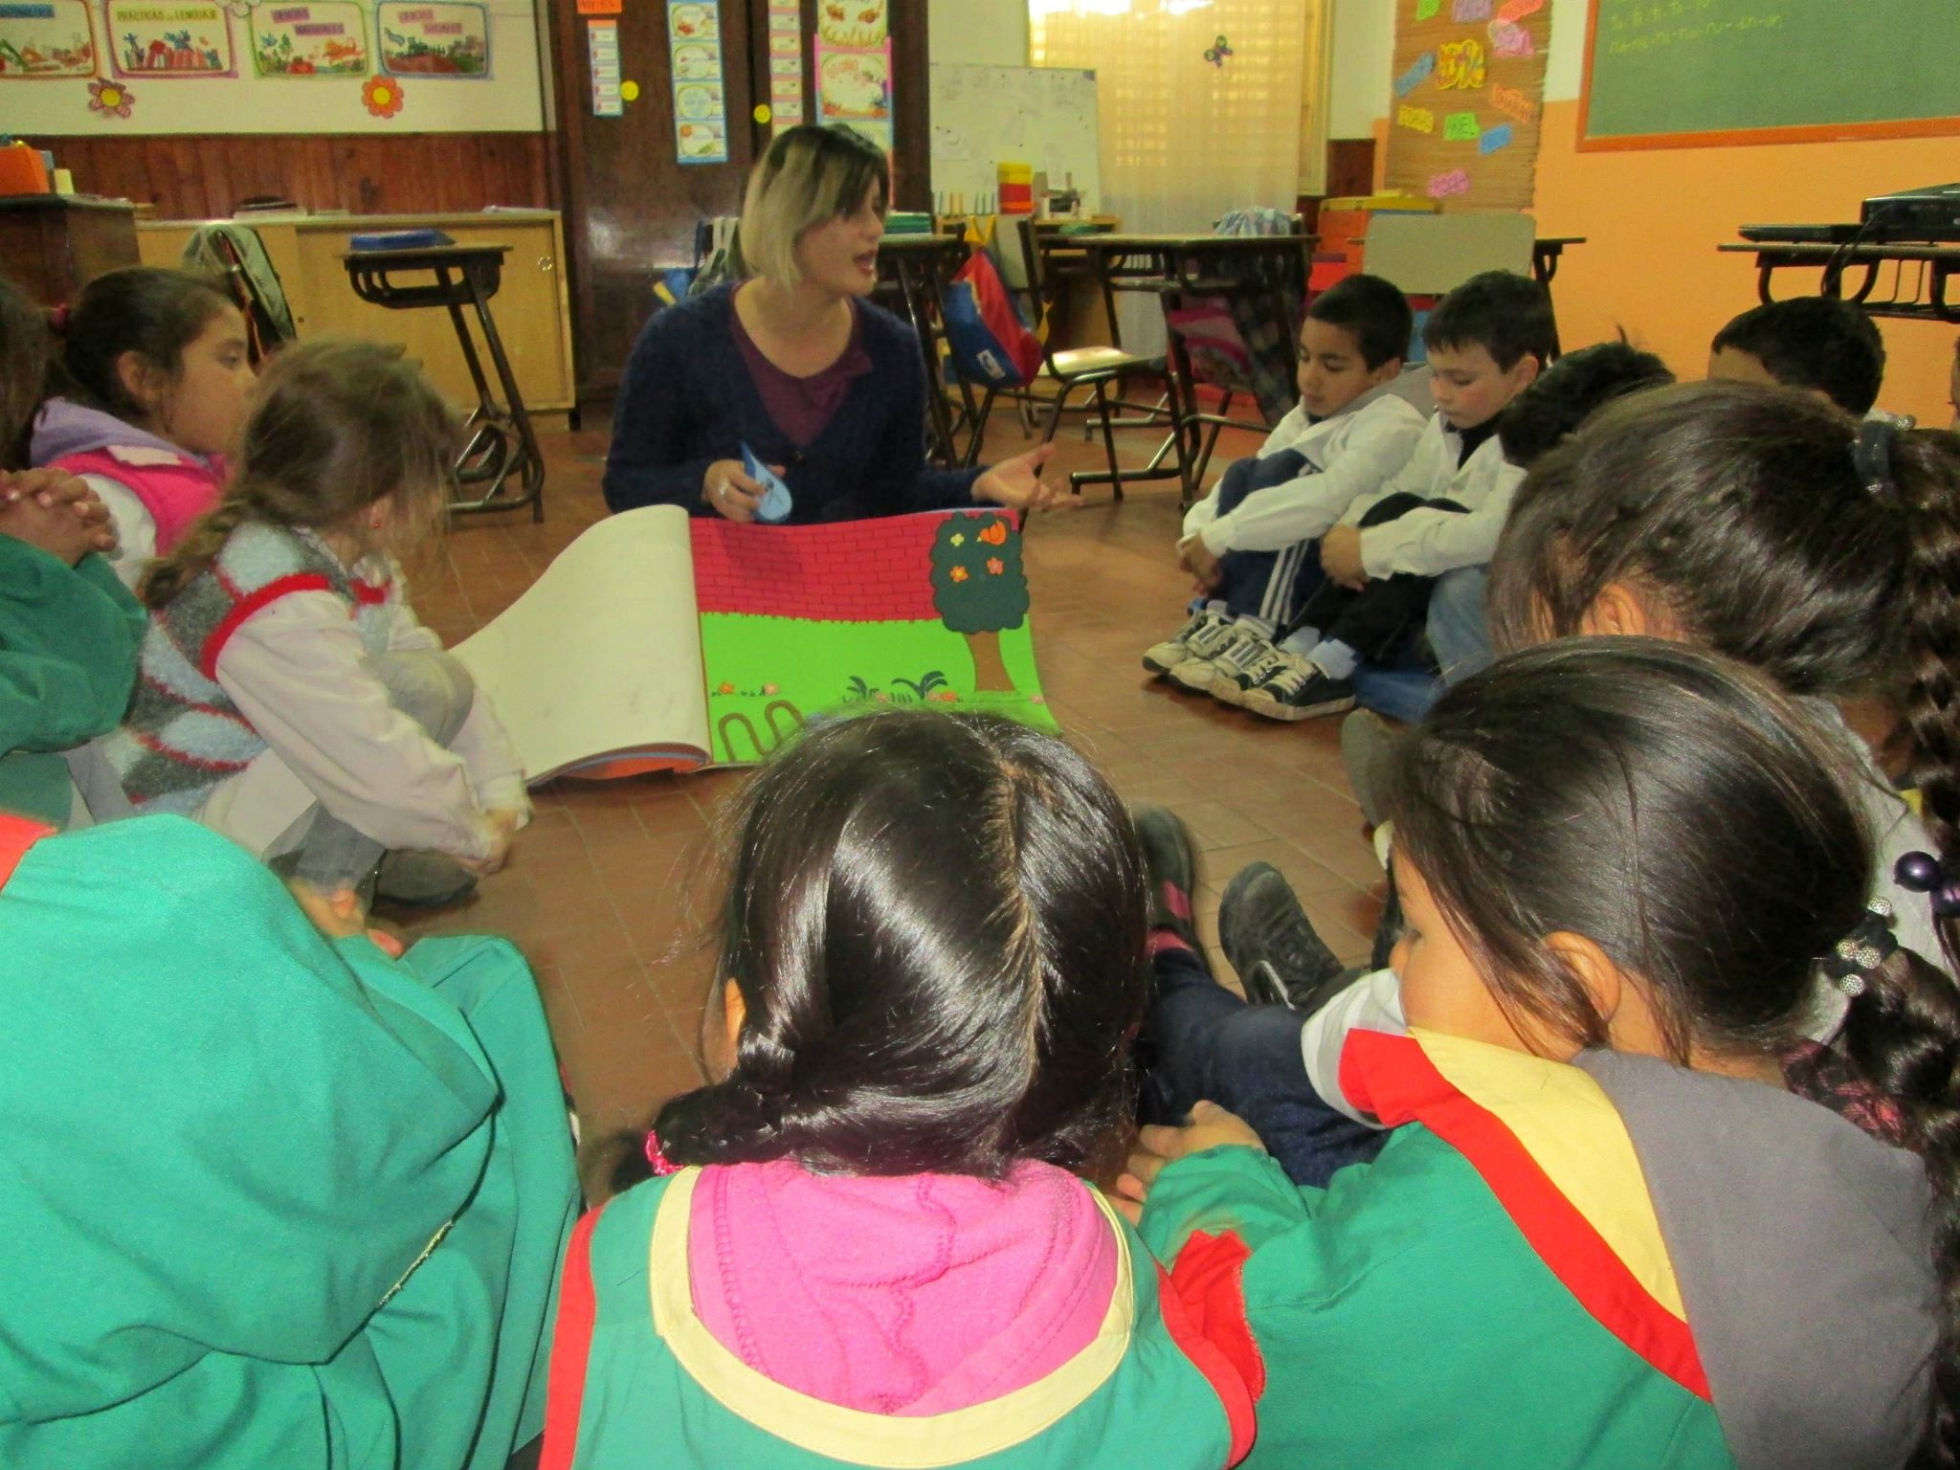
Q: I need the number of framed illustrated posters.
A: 4